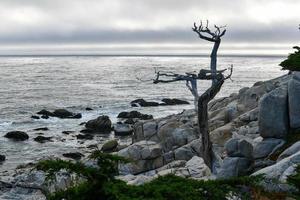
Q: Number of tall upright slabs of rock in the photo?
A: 2